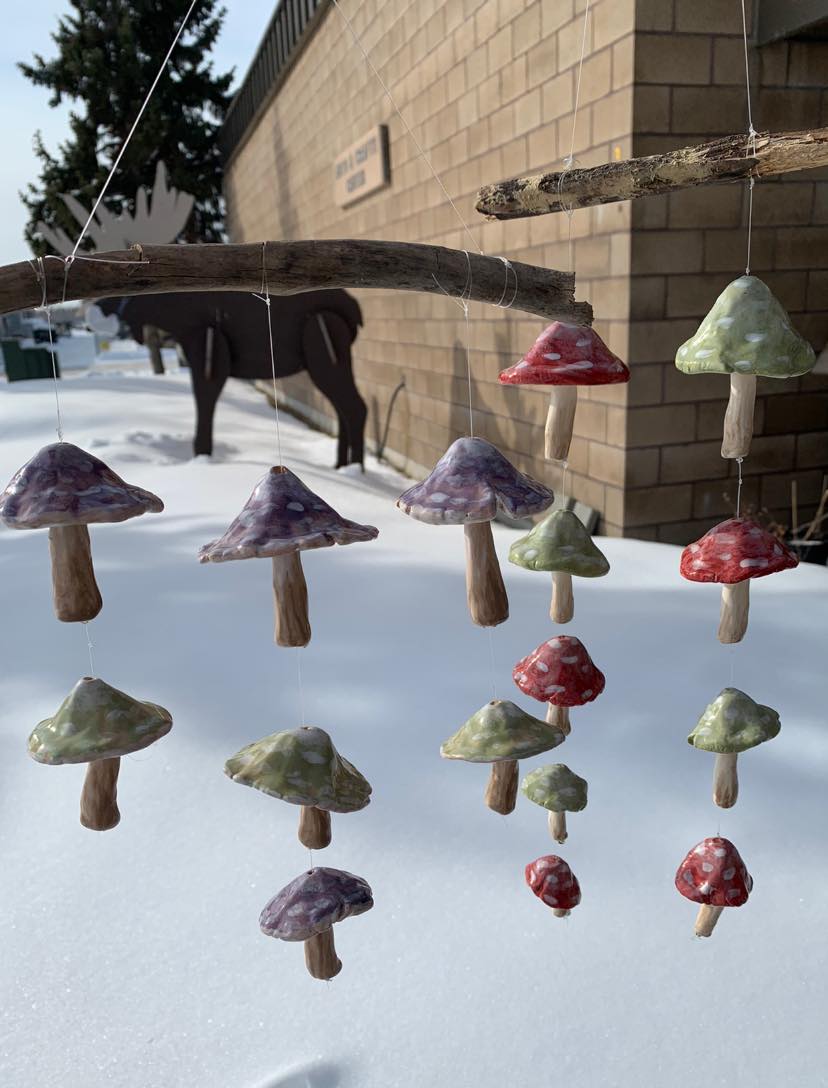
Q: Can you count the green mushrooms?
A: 7